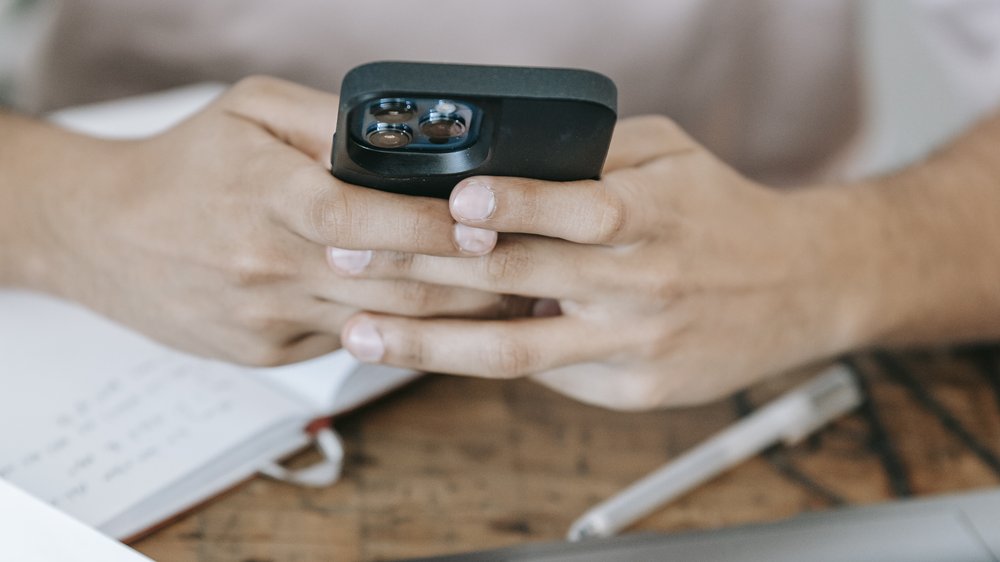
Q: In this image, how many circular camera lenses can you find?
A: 3